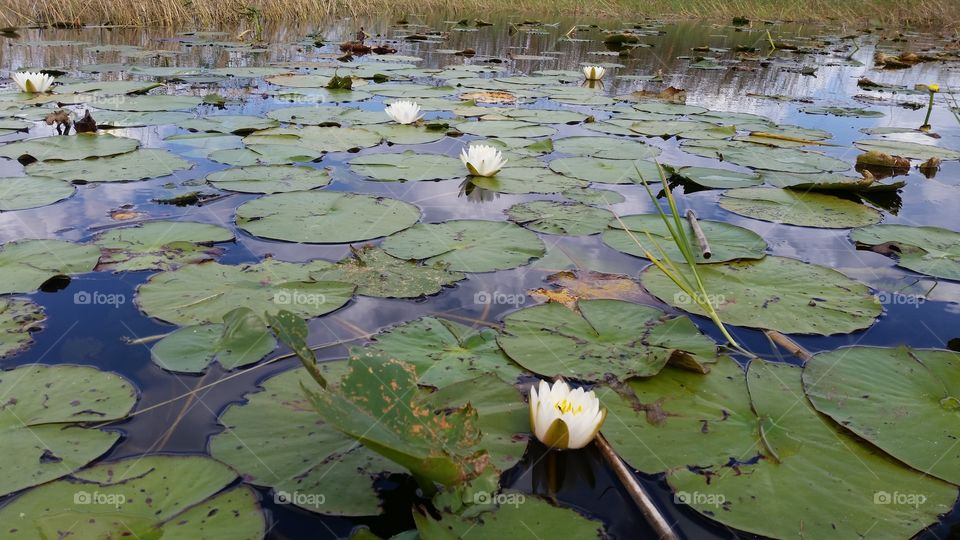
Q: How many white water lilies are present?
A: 5